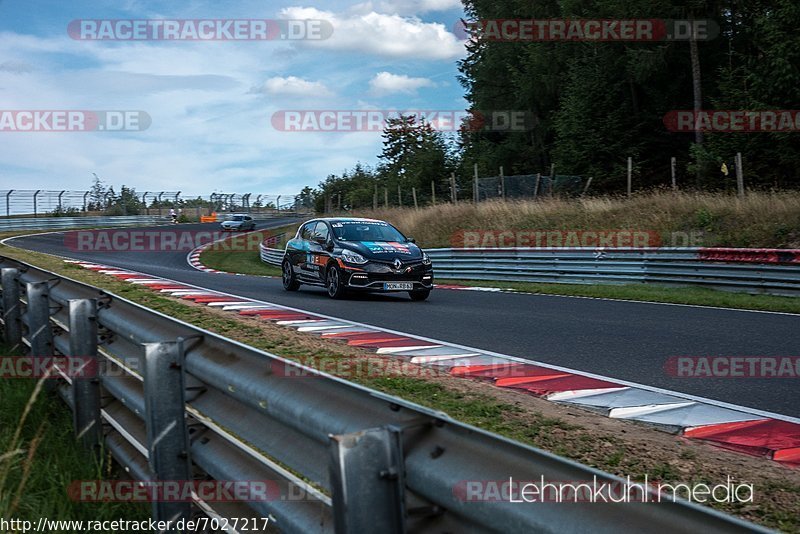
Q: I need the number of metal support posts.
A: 5